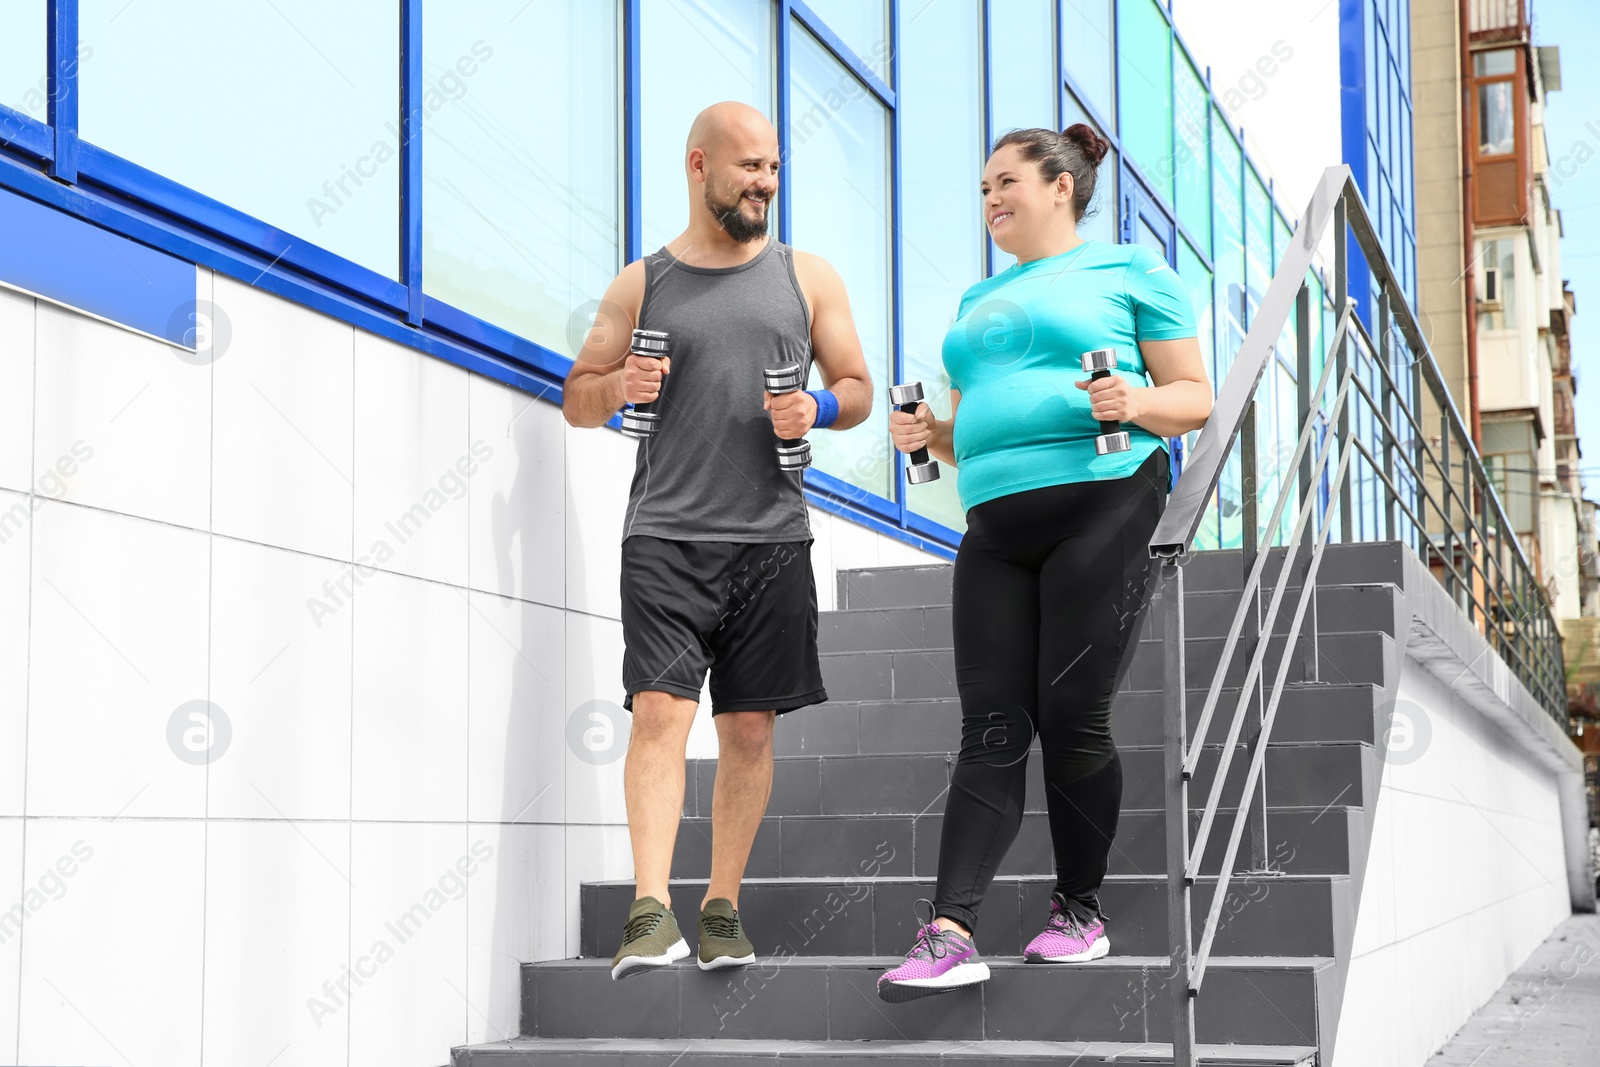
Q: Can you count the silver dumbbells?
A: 4